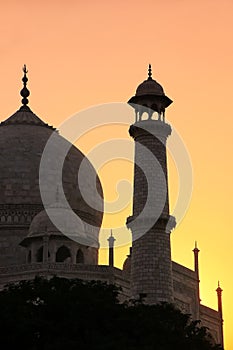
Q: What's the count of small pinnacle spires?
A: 3